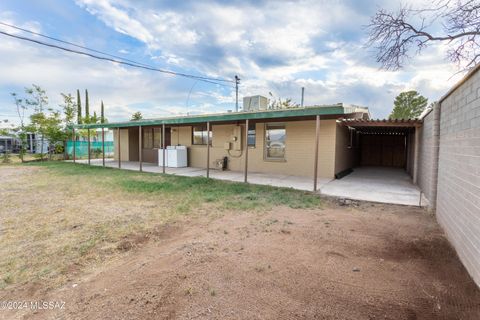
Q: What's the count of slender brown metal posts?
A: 9